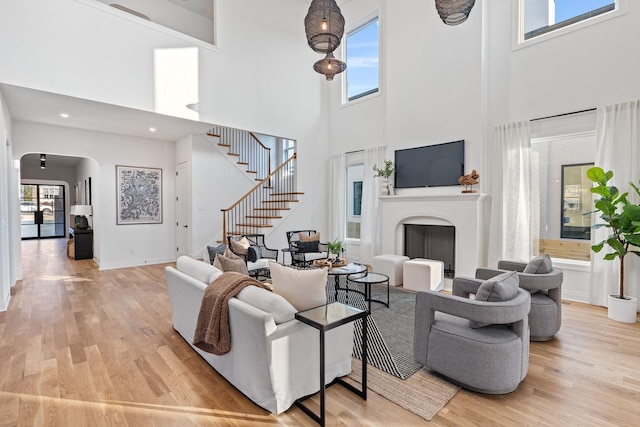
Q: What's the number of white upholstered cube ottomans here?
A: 2